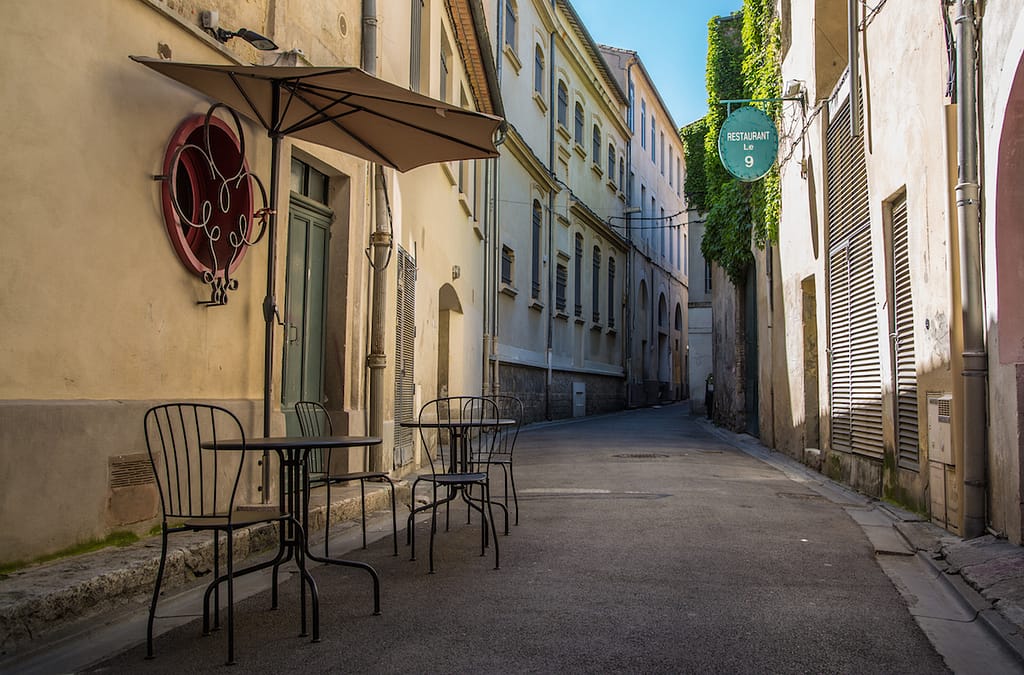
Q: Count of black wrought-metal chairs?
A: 4